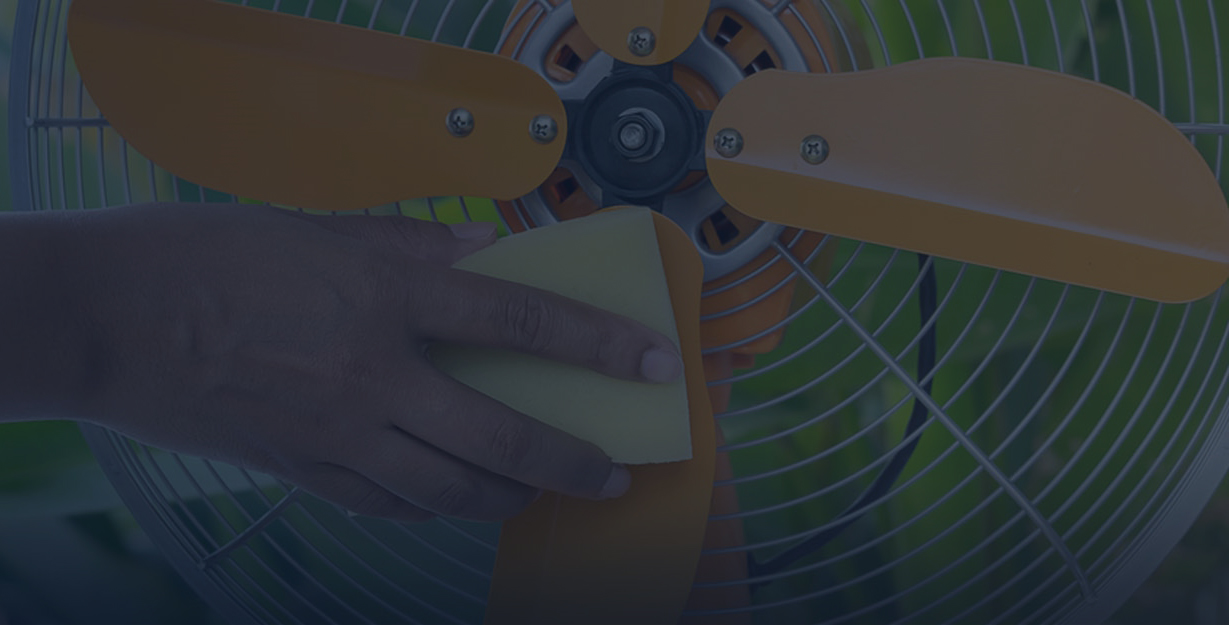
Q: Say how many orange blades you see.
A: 4